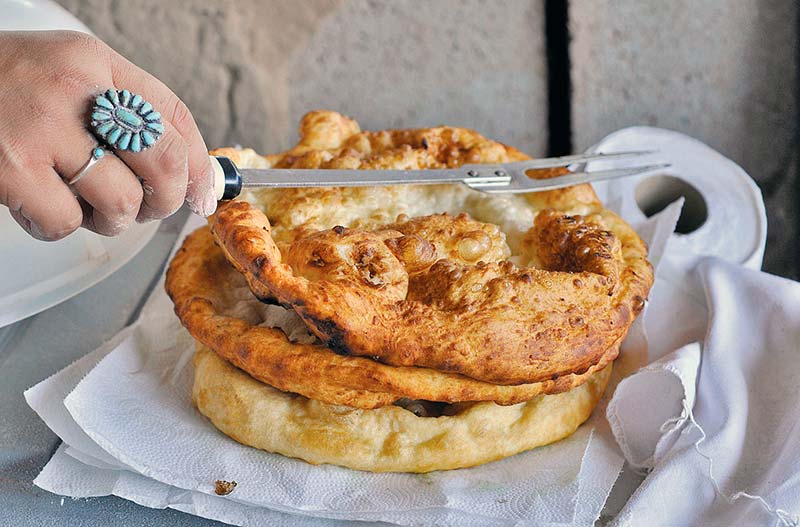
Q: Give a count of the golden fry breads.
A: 3